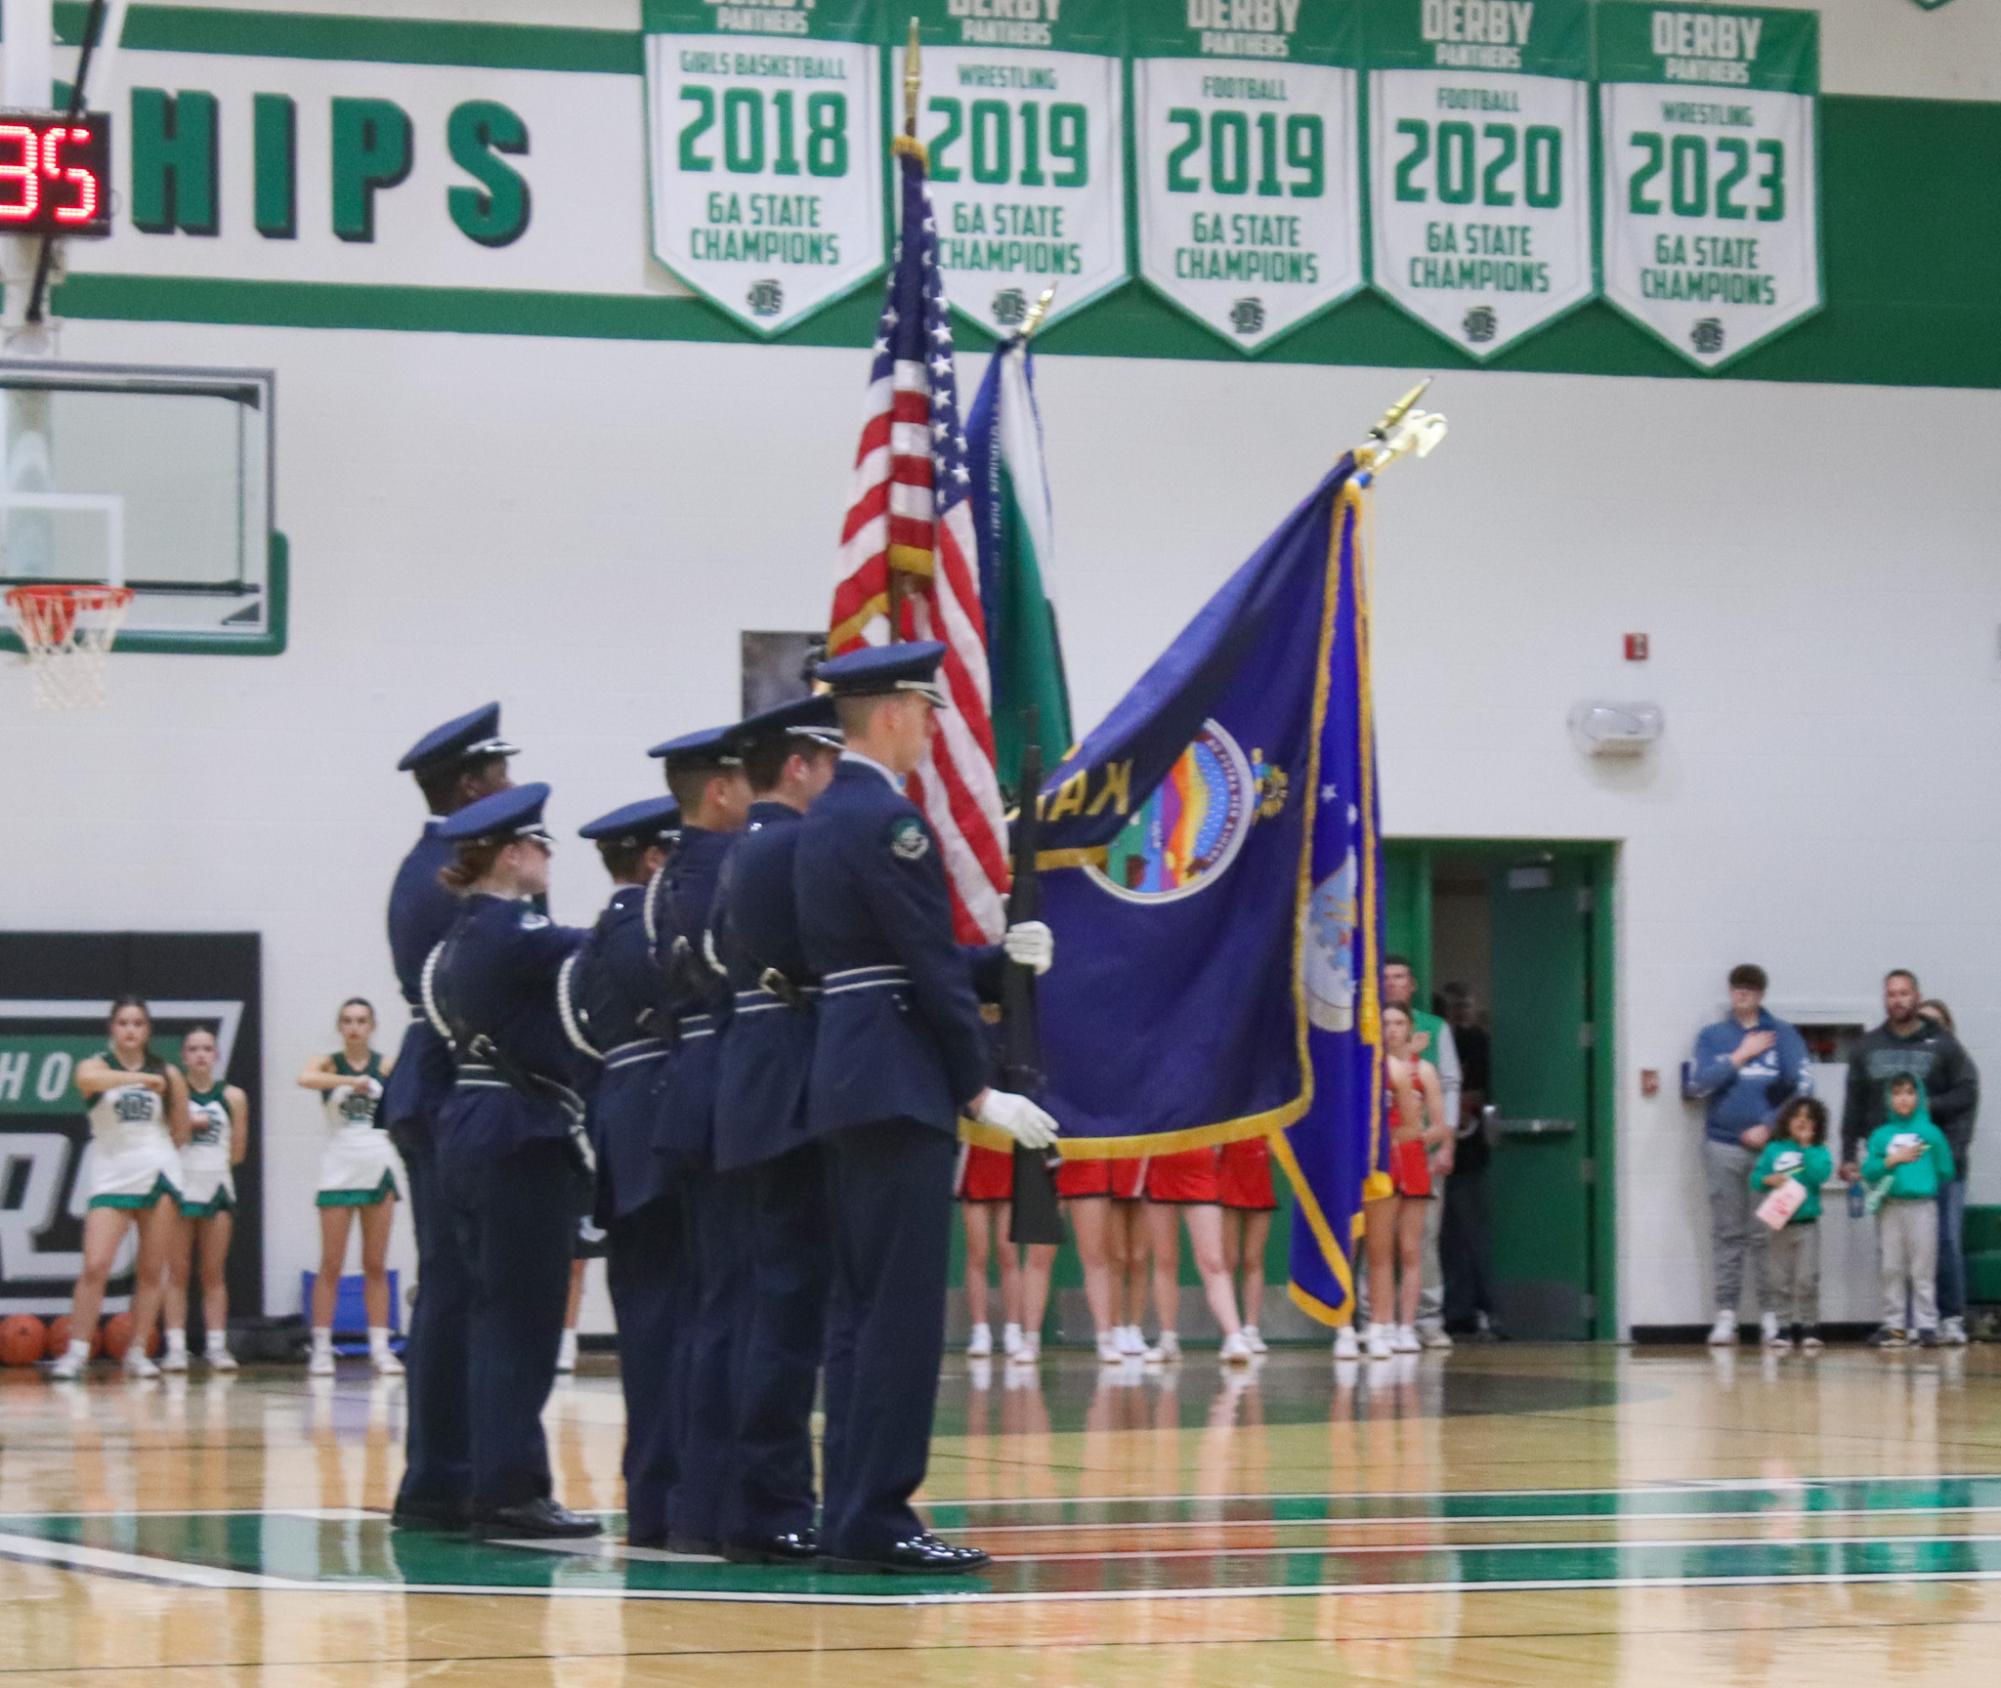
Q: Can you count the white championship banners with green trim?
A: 5